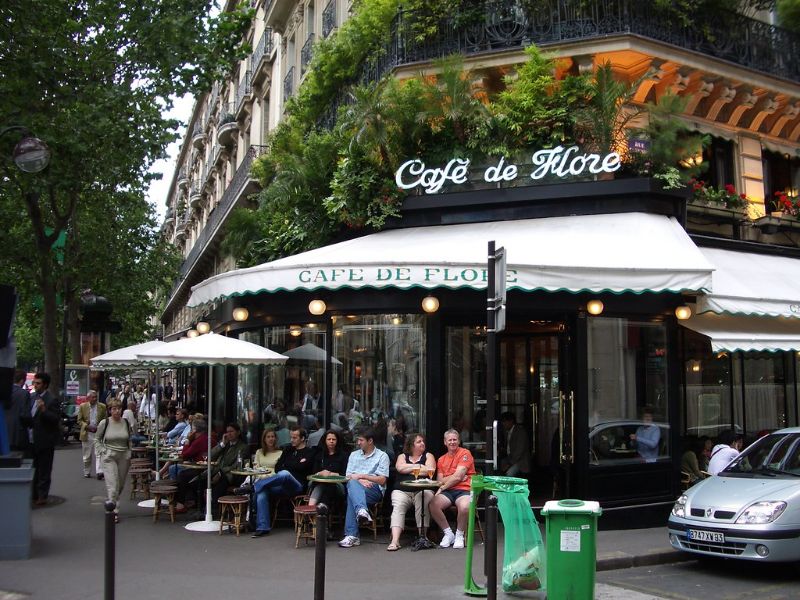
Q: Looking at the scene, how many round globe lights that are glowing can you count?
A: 7